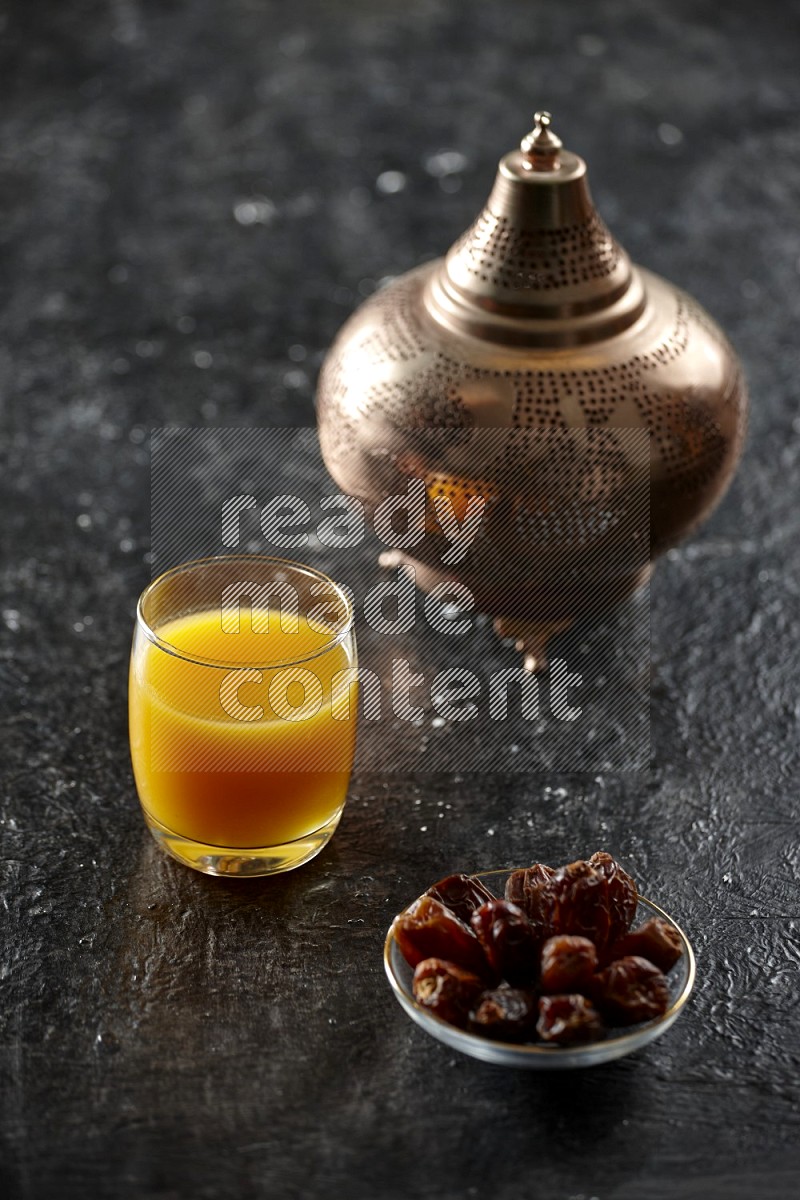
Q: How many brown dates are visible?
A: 12